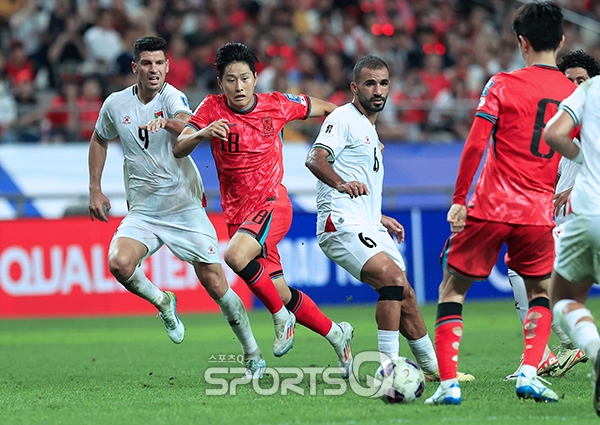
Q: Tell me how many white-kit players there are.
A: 4